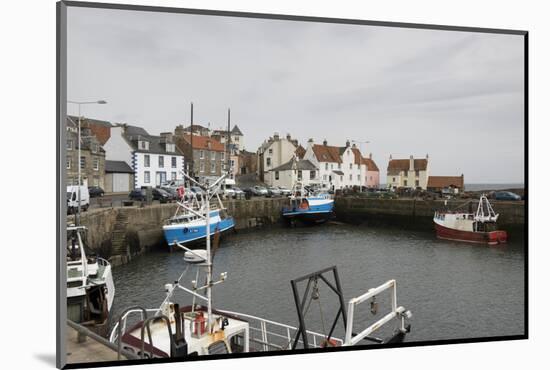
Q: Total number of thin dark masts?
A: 2